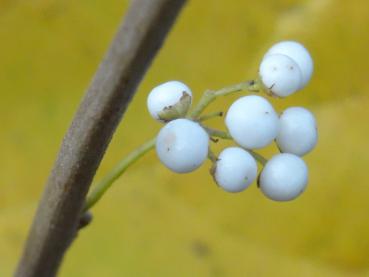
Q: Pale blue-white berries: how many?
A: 8